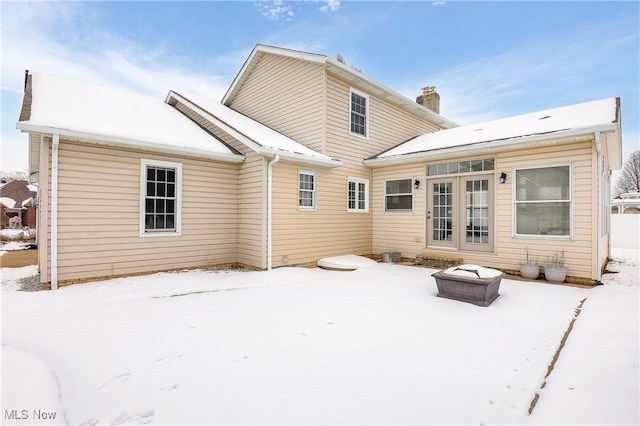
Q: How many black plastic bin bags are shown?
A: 0